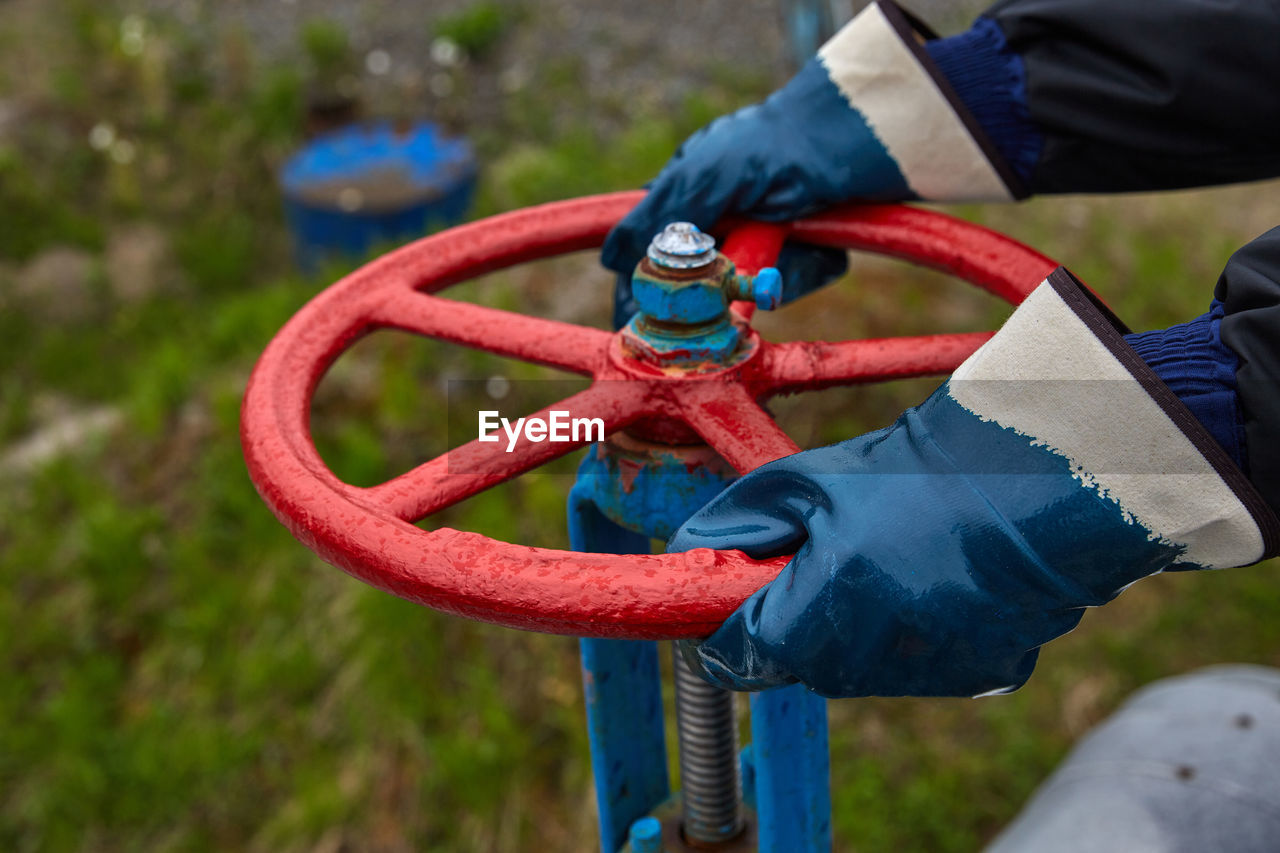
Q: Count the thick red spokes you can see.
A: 5